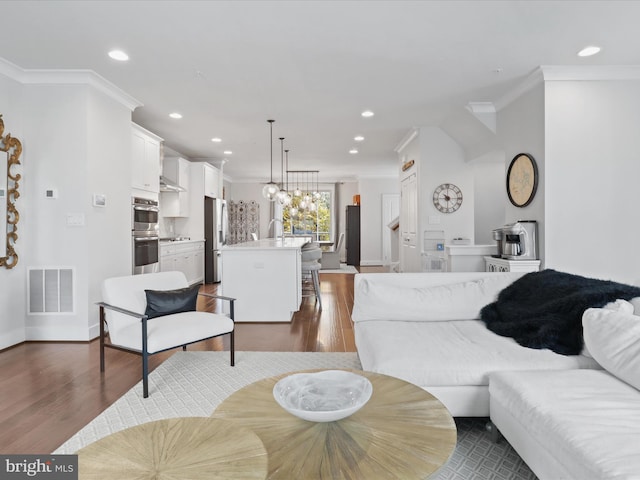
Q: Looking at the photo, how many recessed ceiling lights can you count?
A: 8